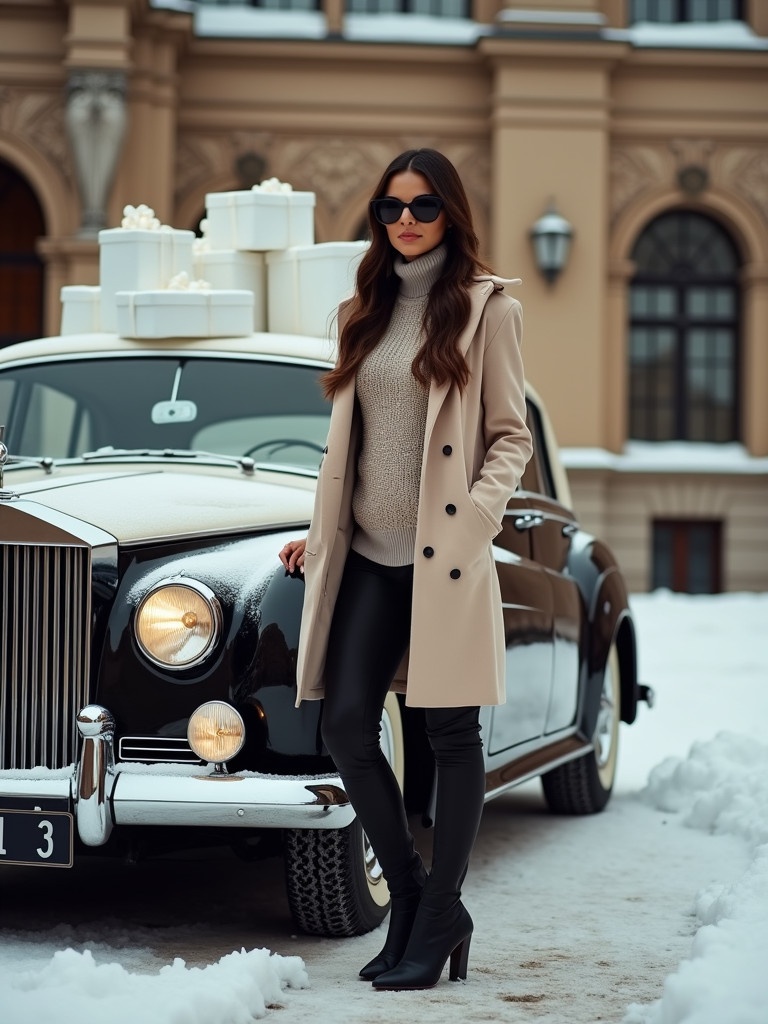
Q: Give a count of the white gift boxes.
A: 6